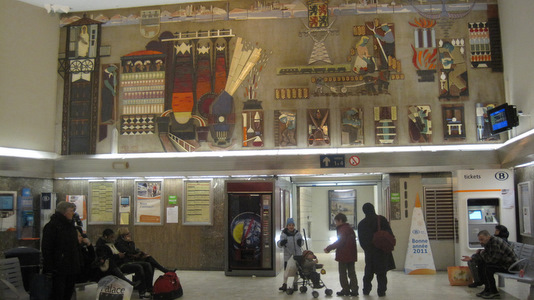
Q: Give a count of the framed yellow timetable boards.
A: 2